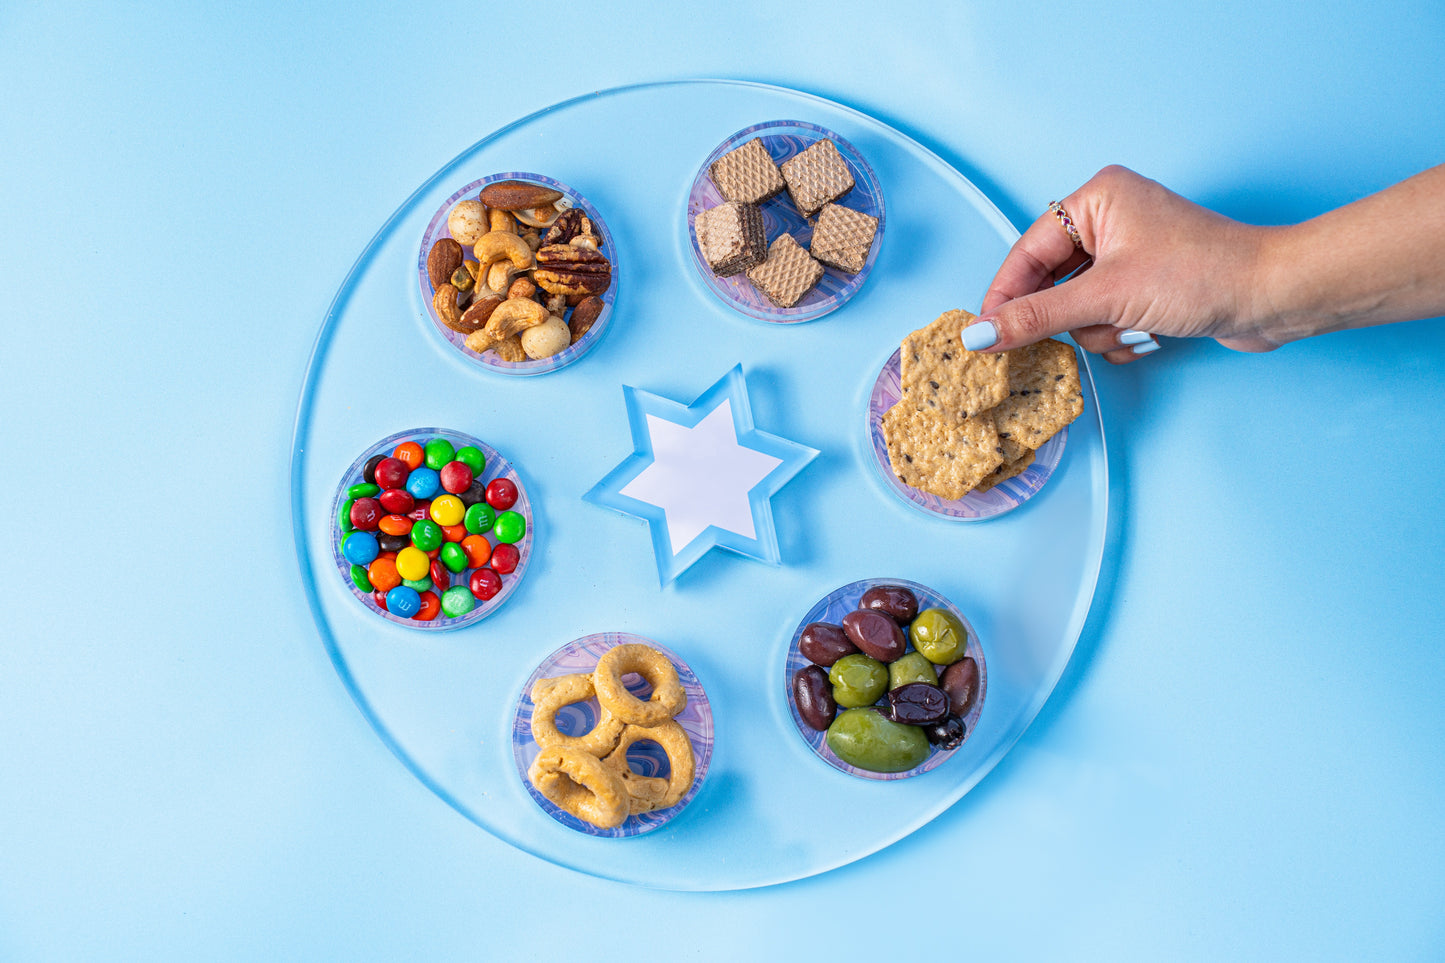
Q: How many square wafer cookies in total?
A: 5